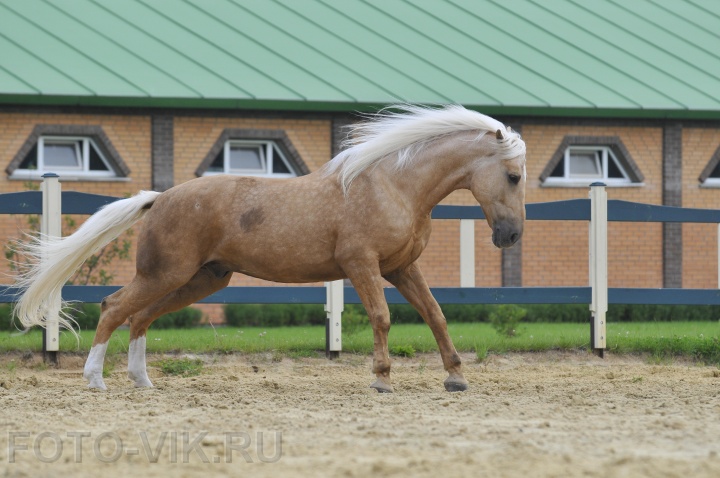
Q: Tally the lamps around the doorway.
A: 0